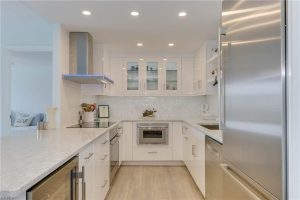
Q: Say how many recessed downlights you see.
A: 5